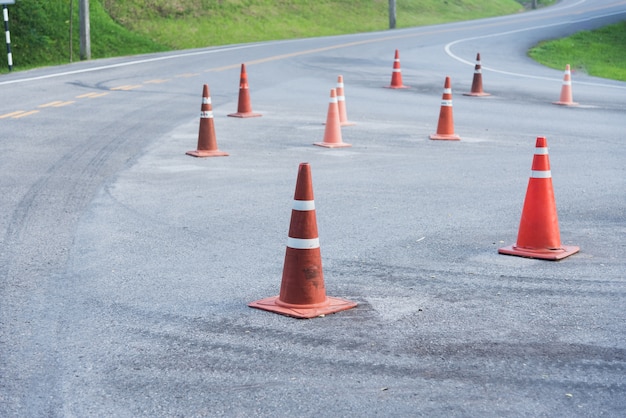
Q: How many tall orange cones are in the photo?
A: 10